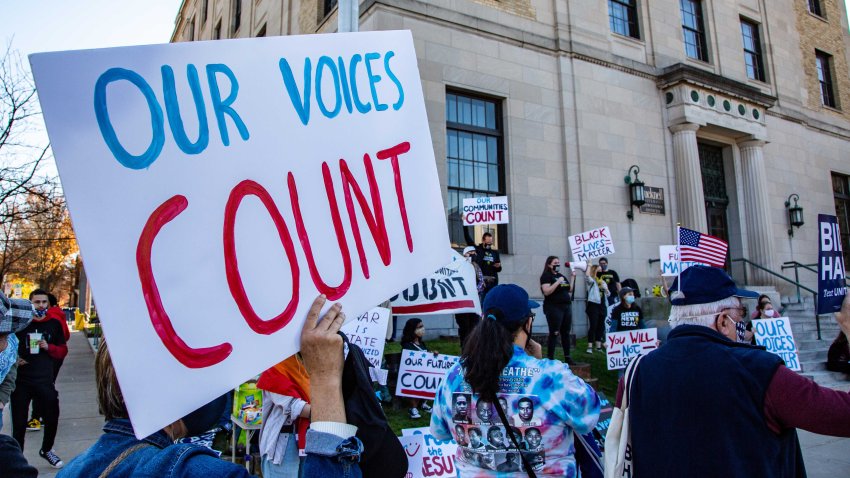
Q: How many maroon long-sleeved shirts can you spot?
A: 1